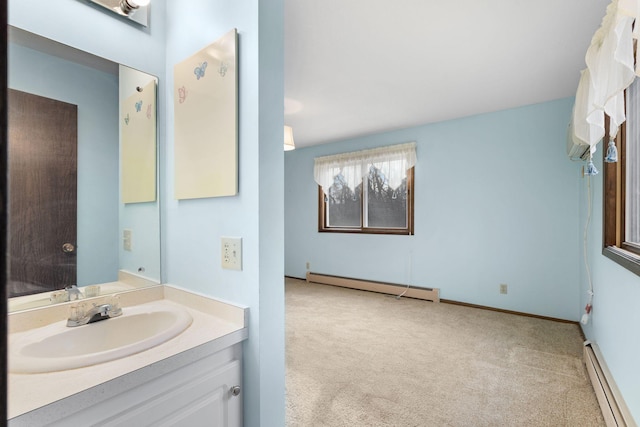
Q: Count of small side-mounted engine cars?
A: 0